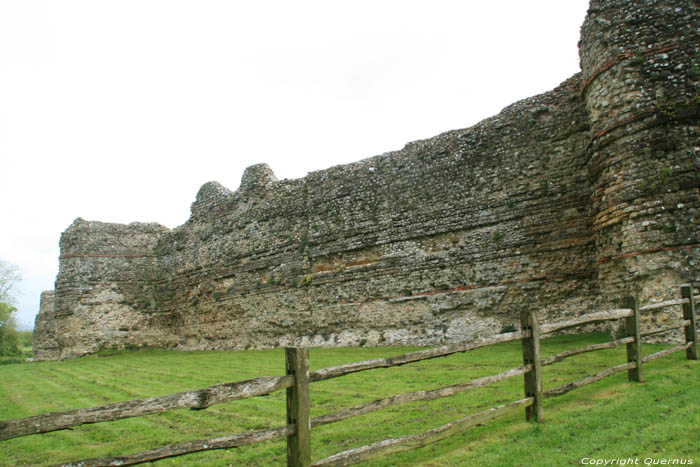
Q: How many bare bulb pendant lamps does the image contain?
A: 0